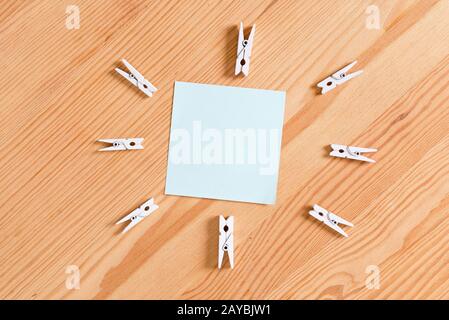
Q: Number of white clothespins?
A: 8